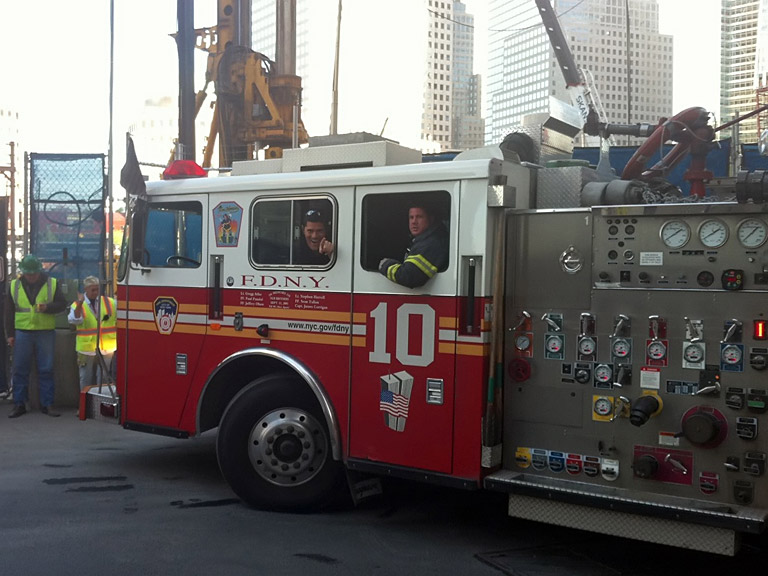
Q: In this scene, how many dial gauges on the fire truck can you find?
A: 12